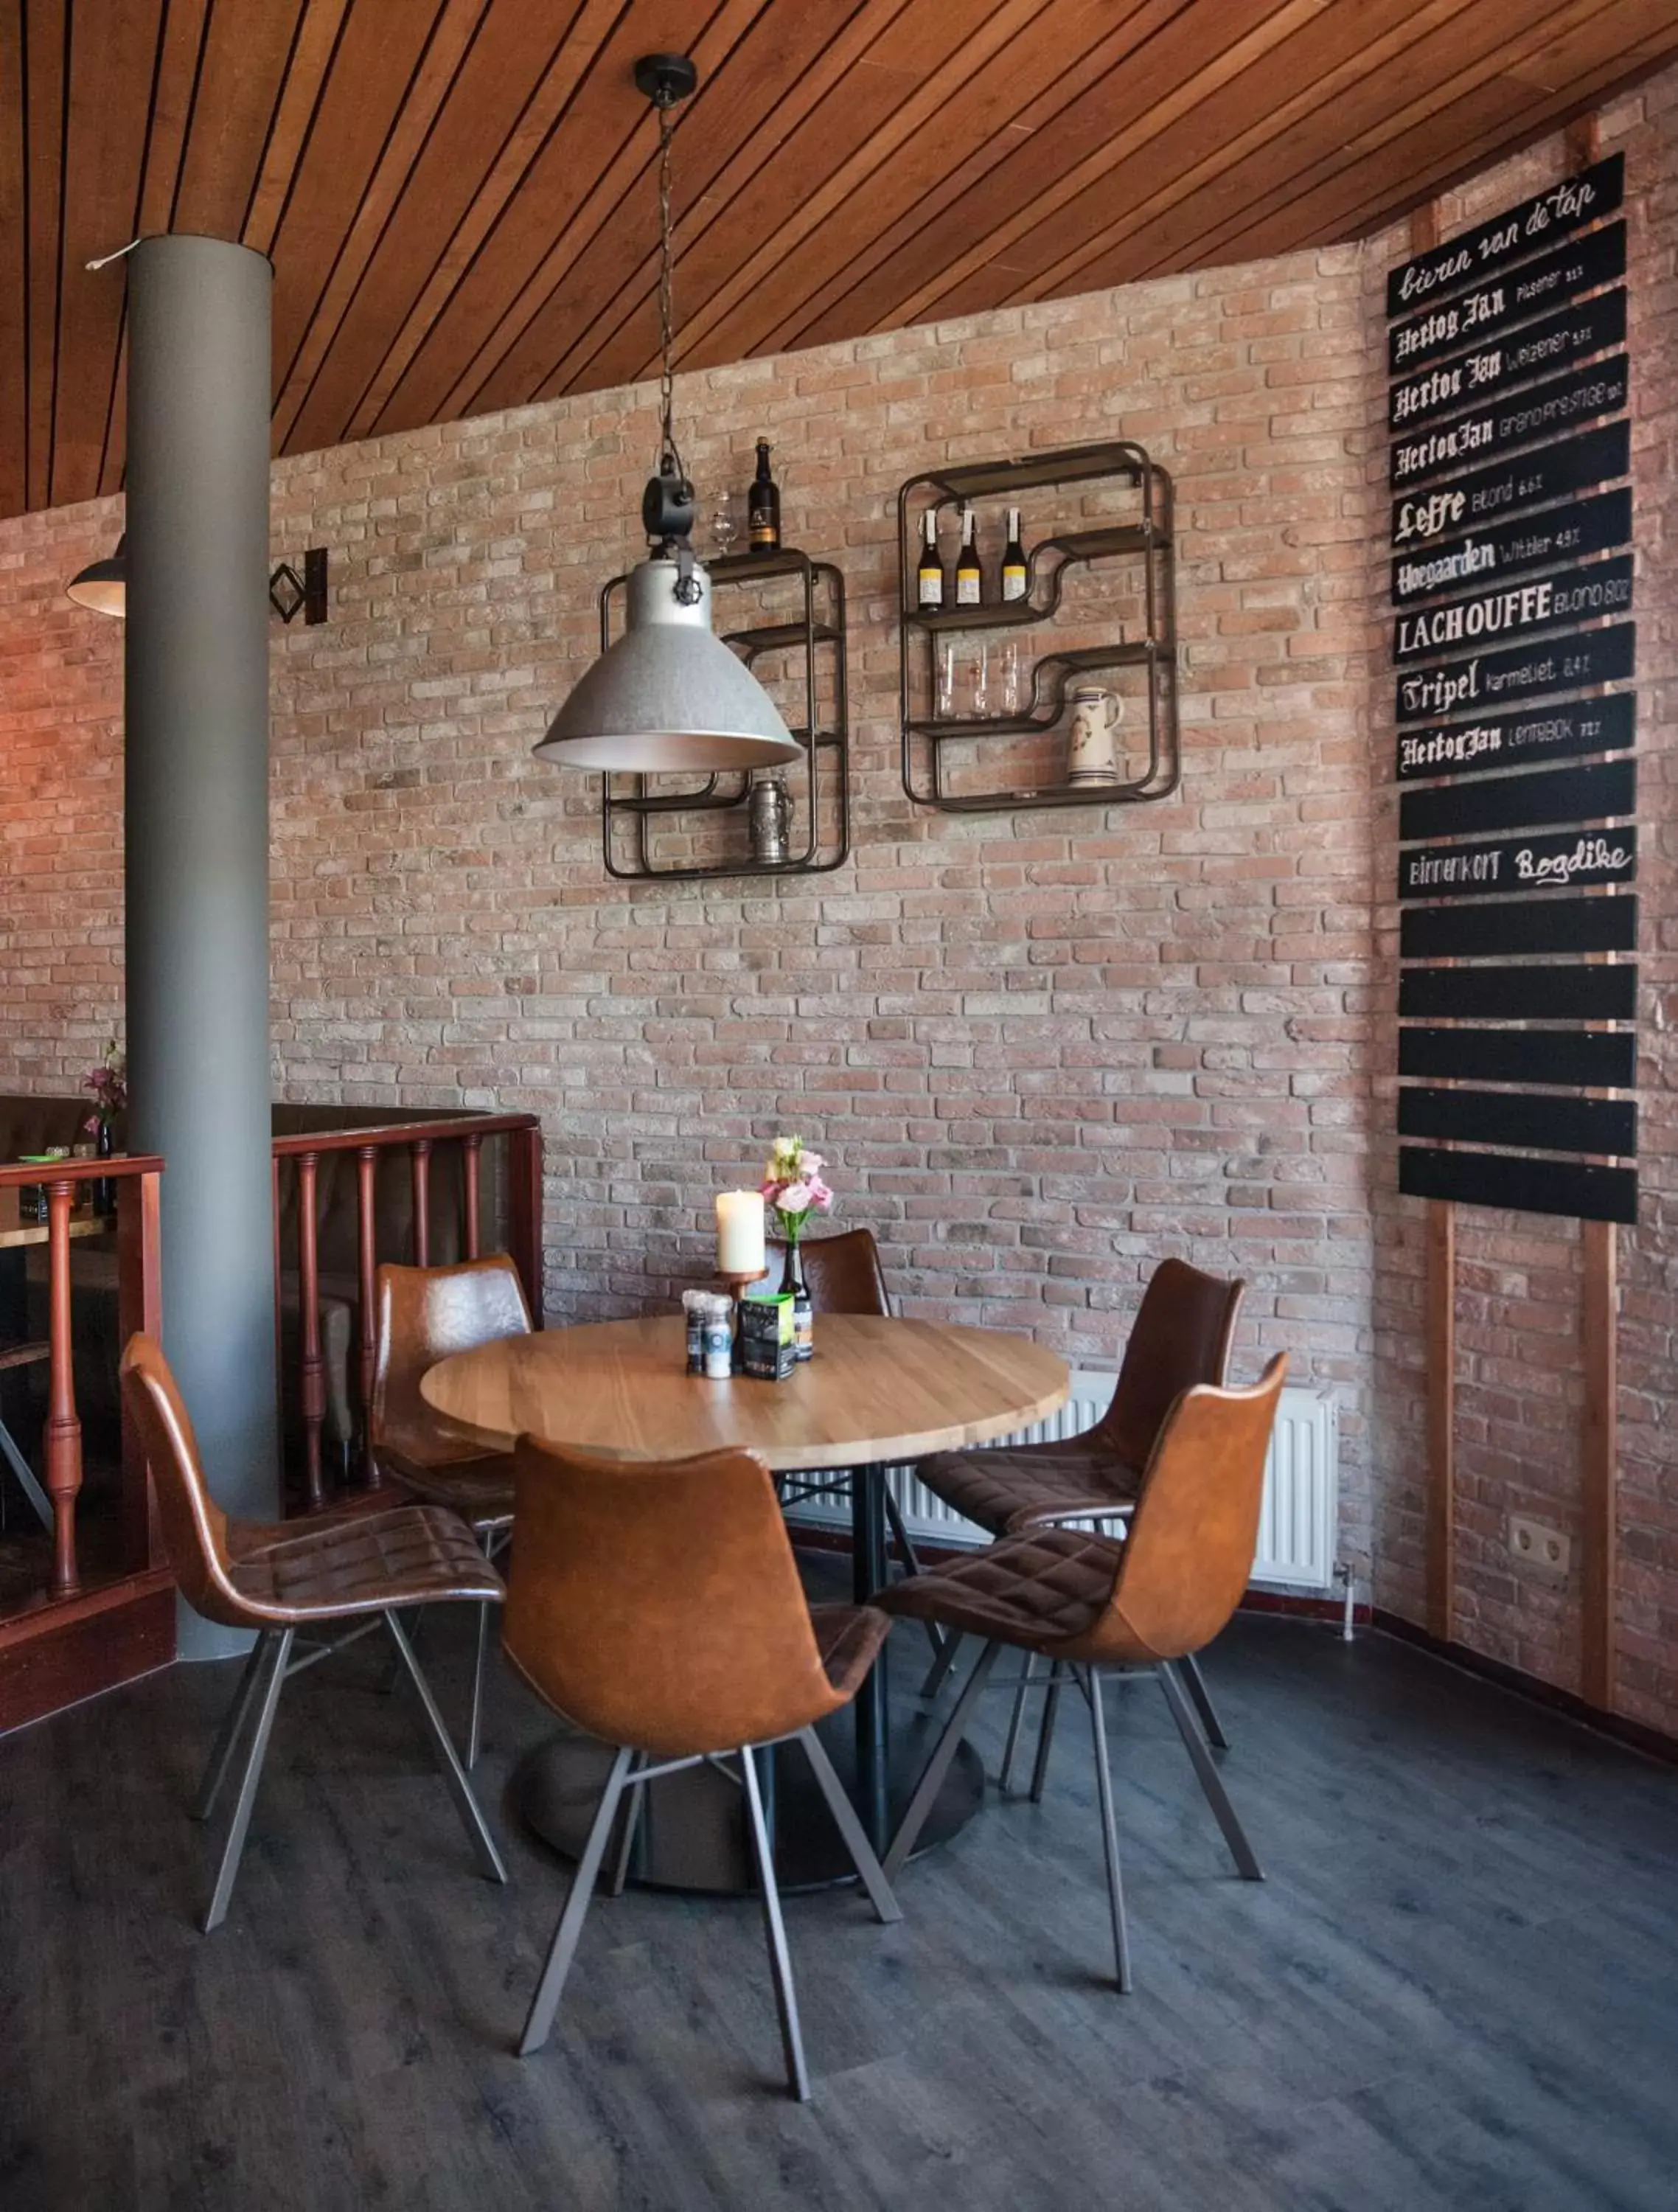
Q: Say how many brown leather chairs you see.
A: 6